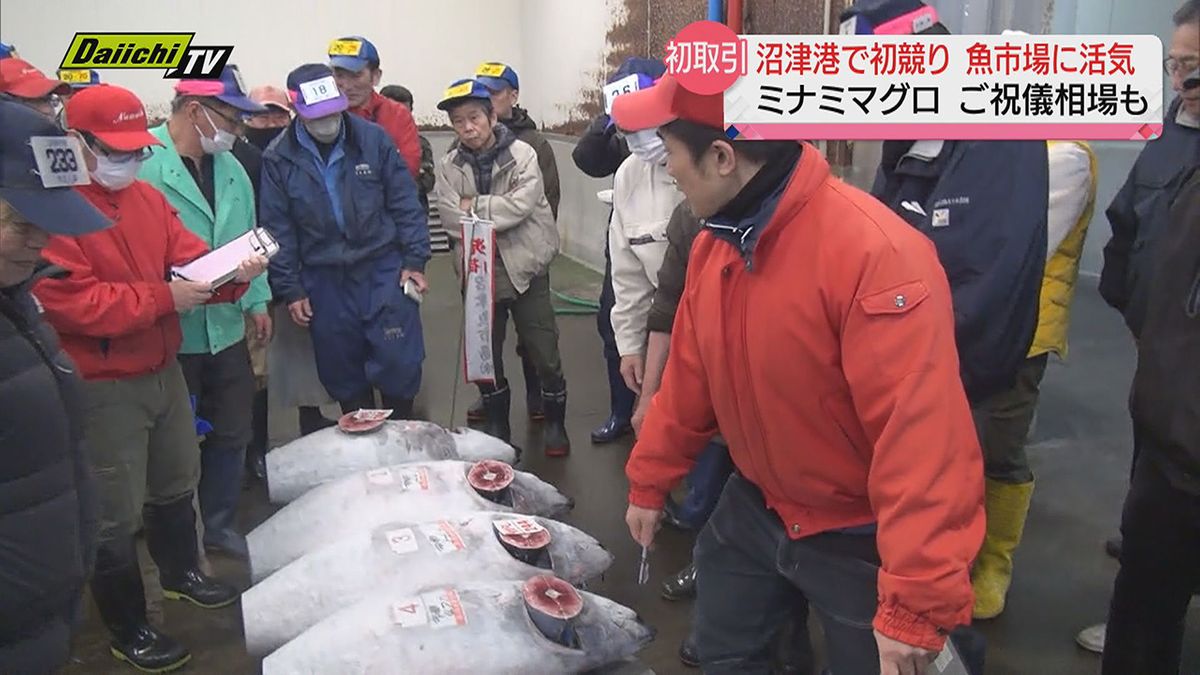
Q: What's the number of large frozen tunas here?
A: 4